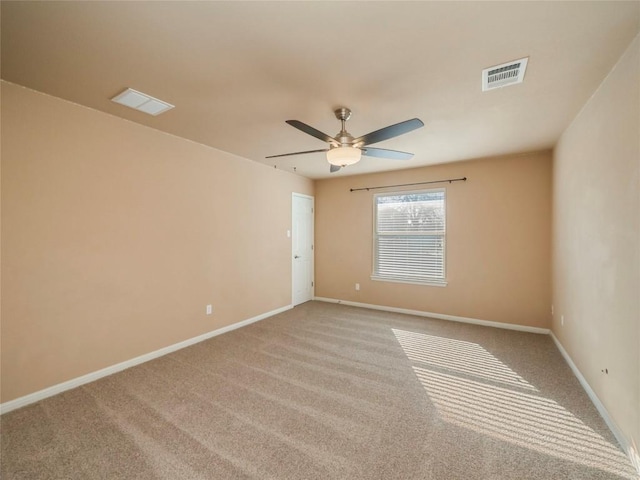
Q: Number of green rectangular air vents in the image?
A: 0